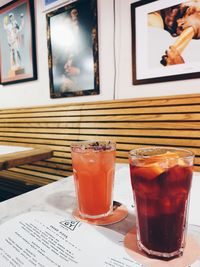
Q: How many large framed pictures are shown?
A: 3